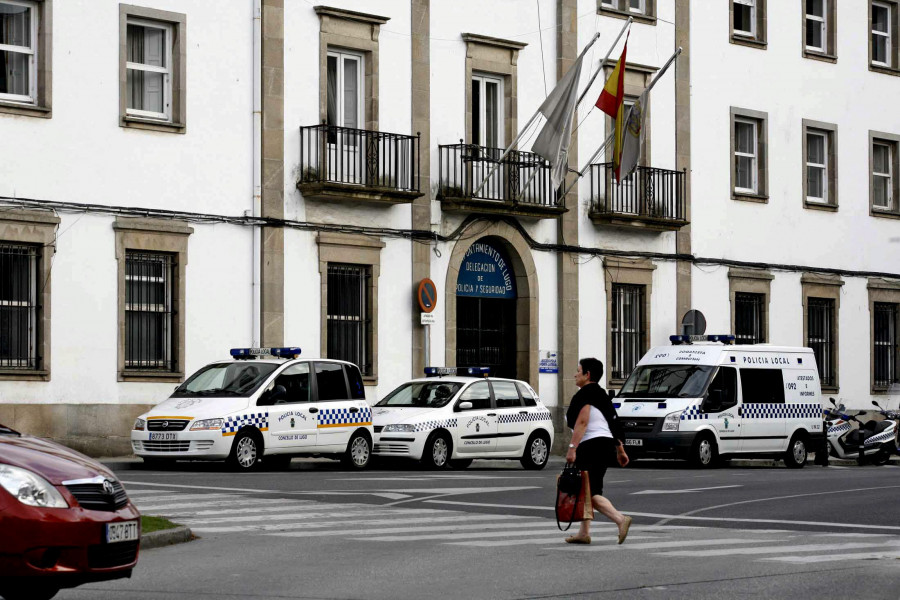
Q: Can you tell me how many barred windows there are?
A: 7